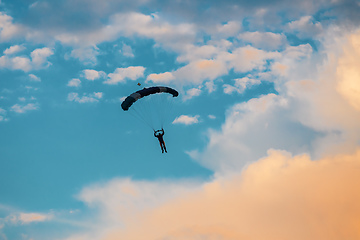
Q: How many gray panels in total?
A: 2